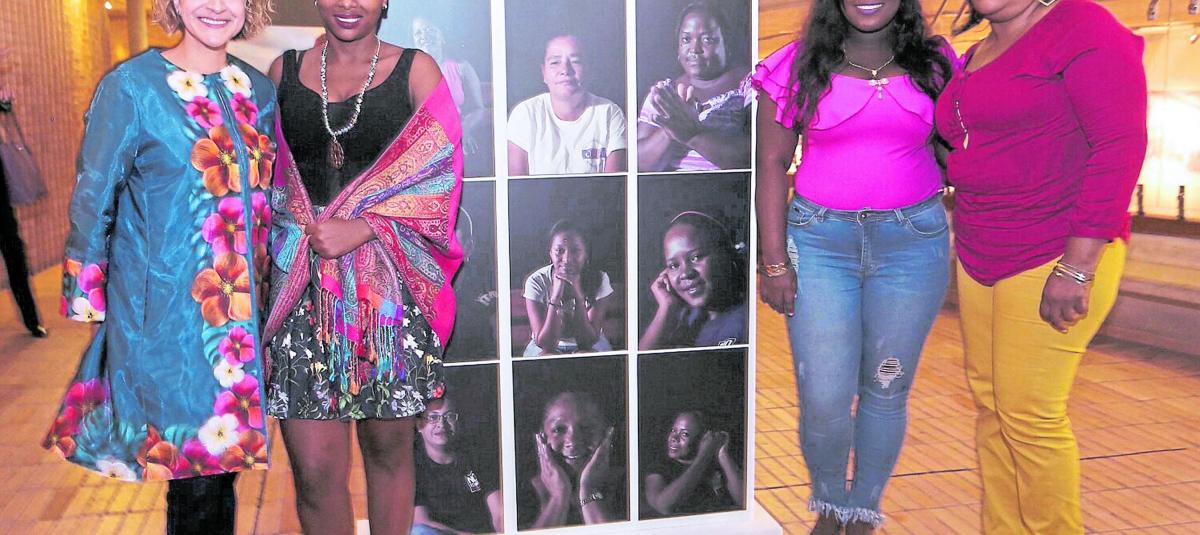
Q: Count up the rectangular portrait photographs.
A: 9